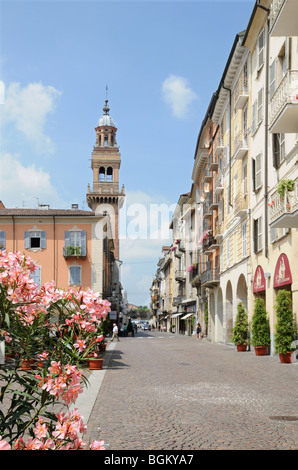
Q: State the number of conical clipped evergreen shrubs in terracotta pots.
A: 3